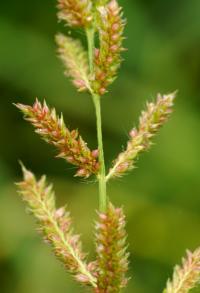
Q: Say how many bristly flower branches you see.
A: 8